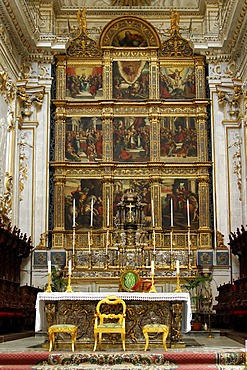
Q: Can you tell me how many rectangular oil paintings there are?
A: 9